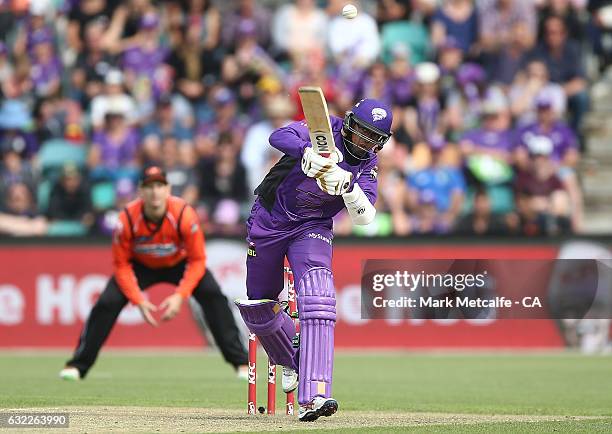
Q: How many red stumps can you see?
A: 3